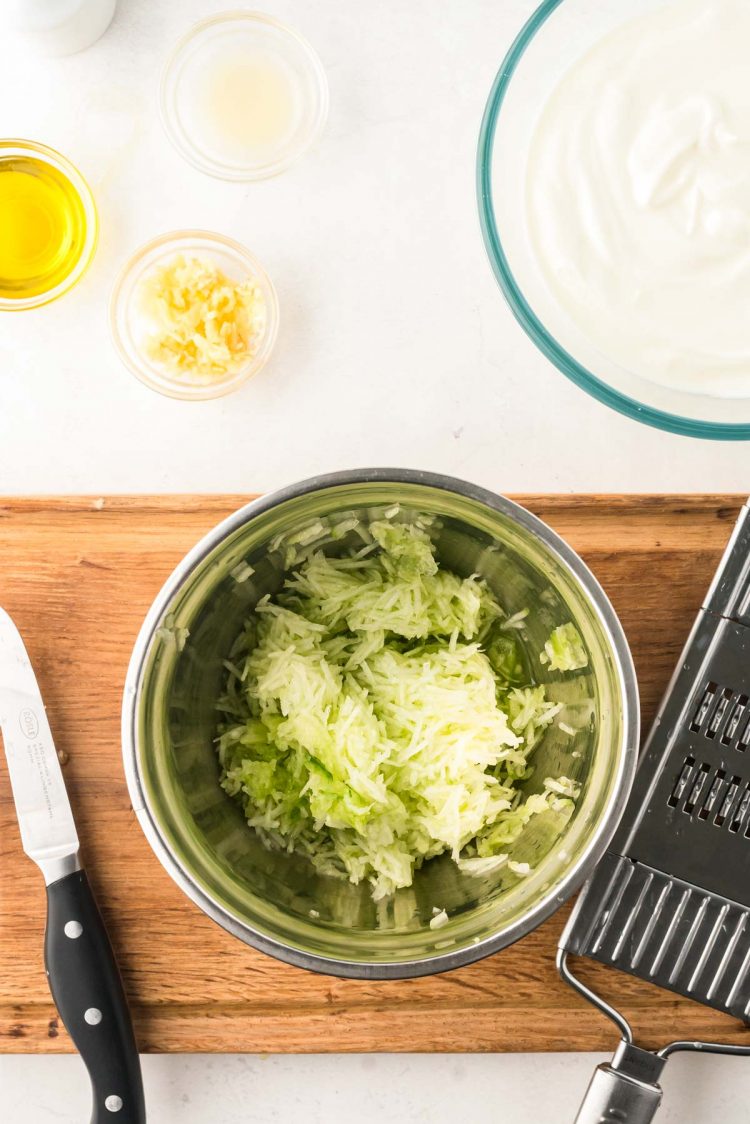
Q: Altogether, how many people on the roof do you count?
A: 0